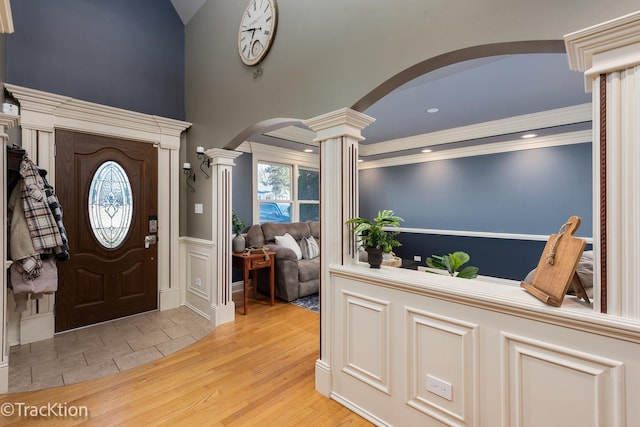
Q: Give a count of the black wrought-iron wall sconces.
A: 2